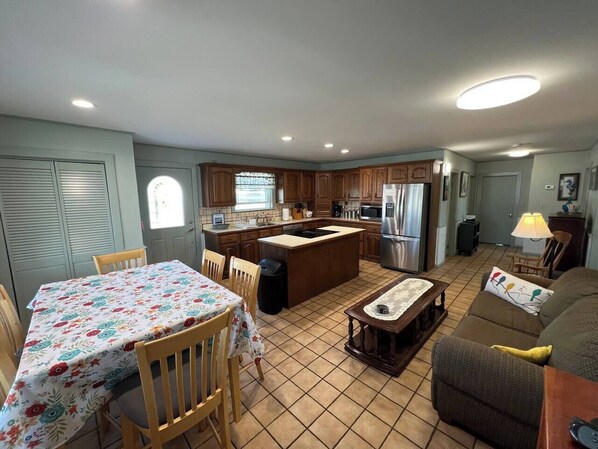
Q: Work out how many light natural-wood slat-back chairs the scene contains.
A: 6